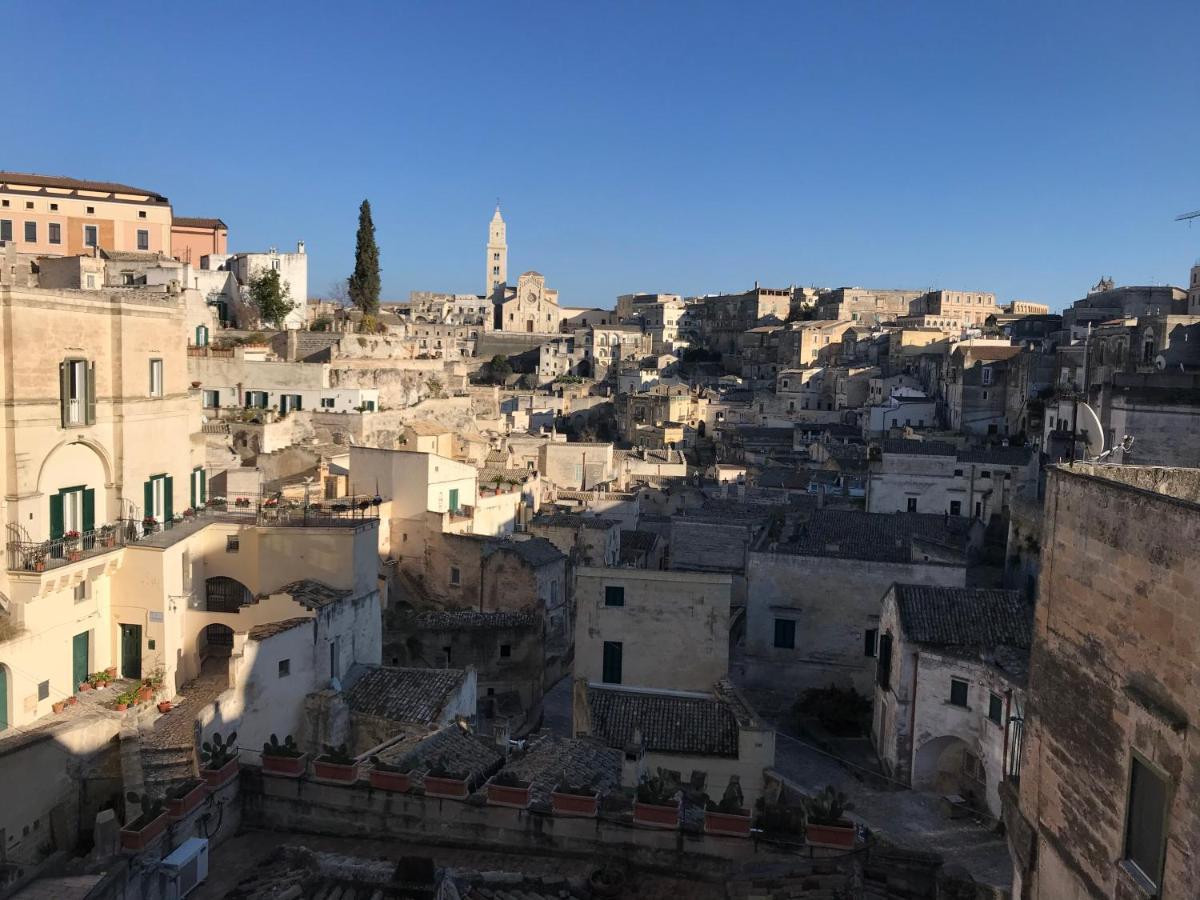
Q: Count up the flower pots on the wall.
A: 12